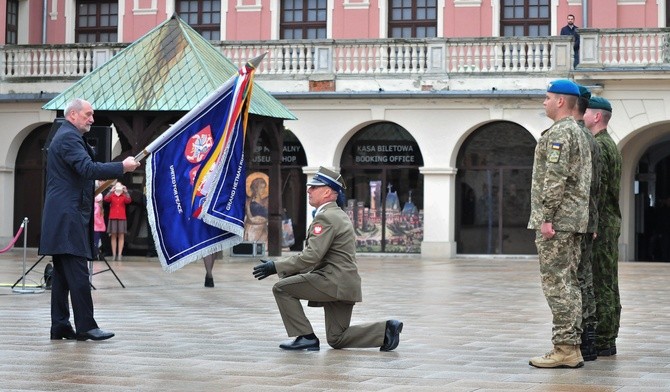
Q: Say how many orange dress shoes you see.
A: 0